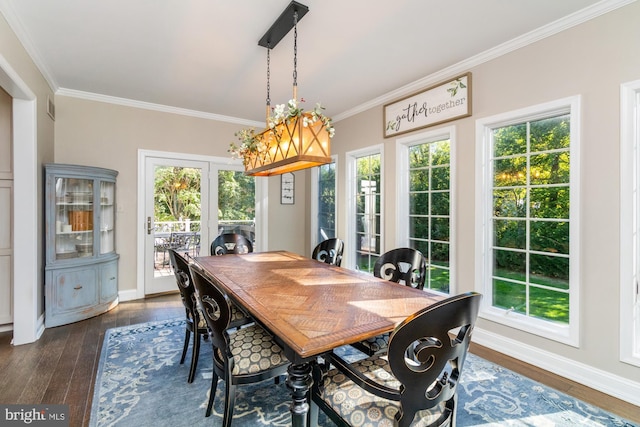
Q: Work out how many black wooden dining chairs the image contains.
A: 6